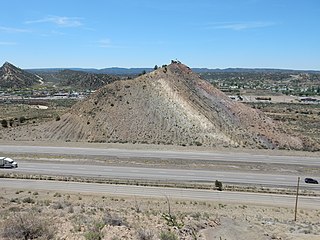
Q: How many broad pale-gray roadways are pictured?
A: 3